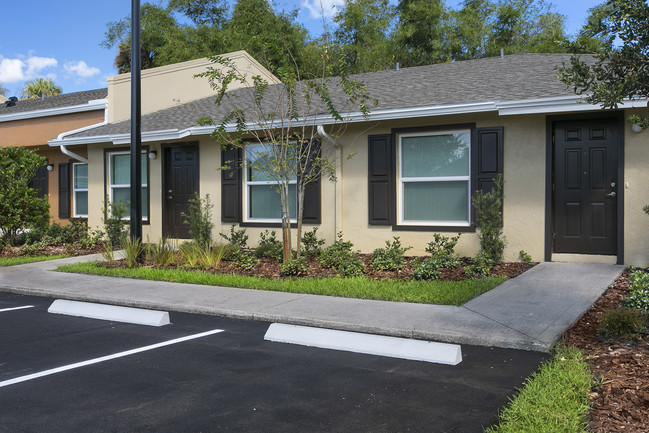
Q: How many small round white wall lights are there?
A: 3